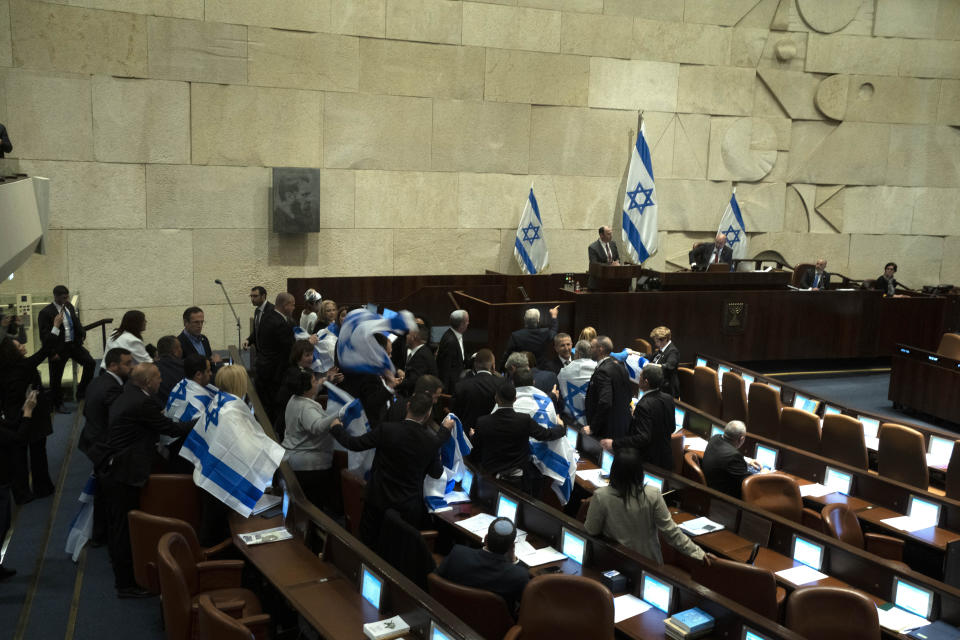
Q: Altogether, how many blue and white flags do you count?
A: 13